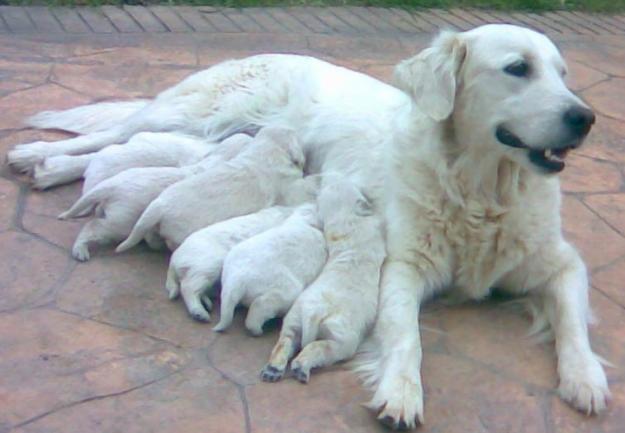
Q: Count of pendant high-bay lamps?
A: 0